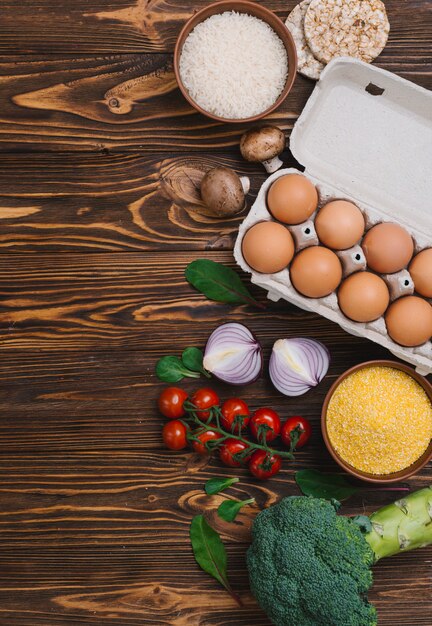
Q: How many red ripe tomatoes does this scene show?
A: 9